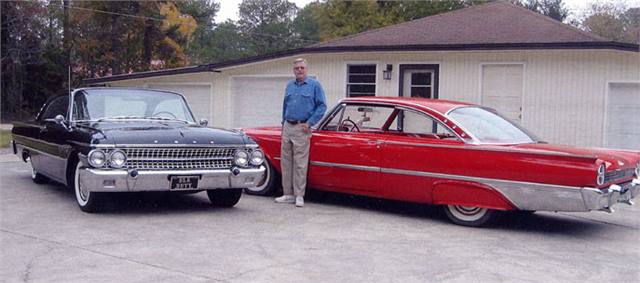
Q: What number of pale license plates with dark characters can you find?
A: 0